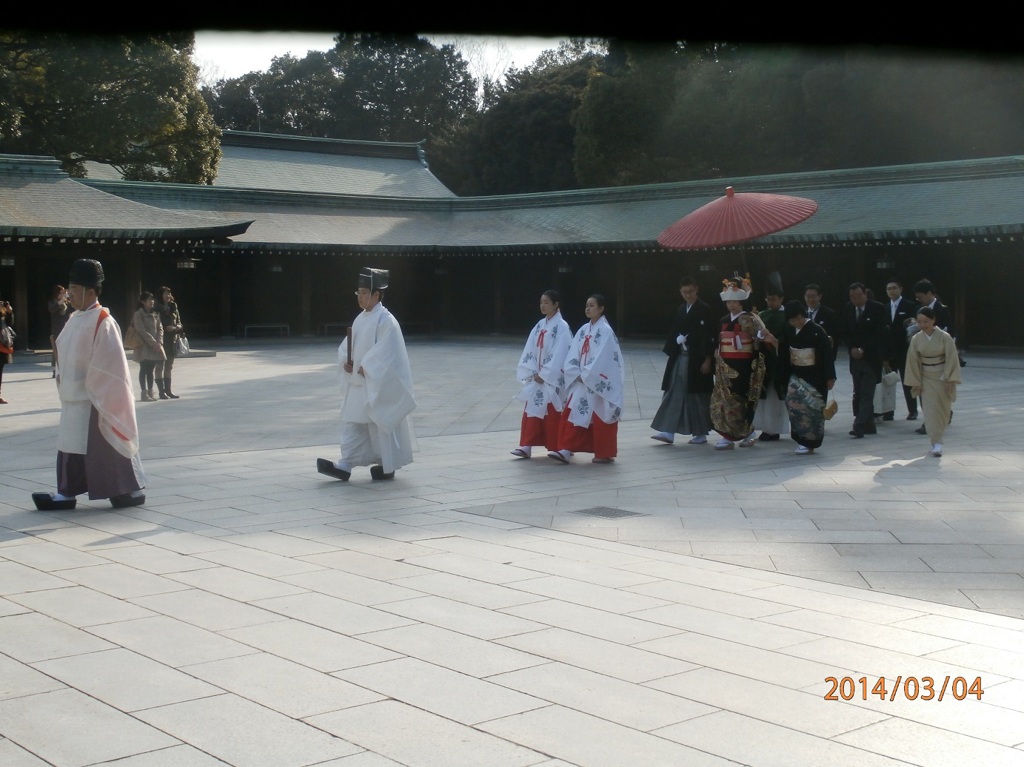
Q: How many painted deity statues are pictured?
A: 0